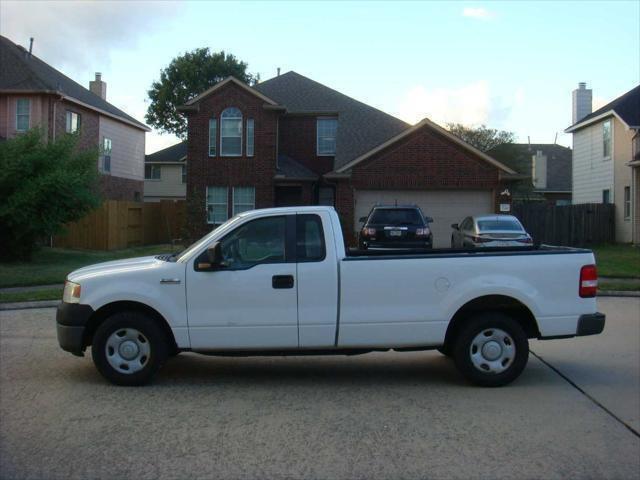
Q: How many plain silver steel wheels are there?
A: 2